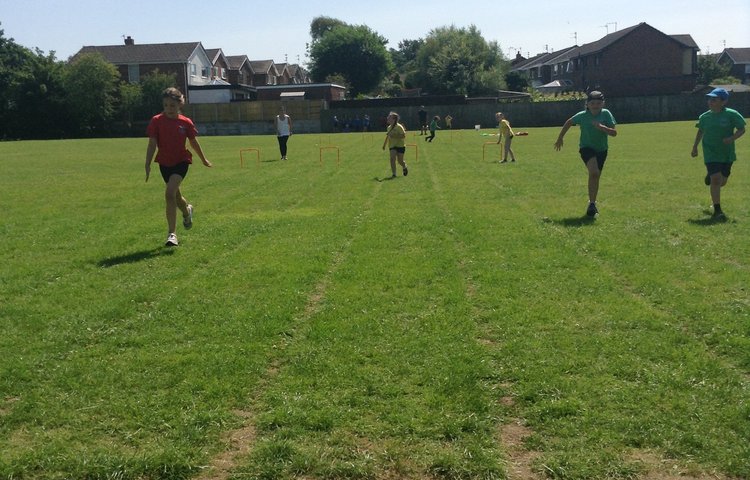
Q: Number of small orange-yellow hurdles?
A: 4